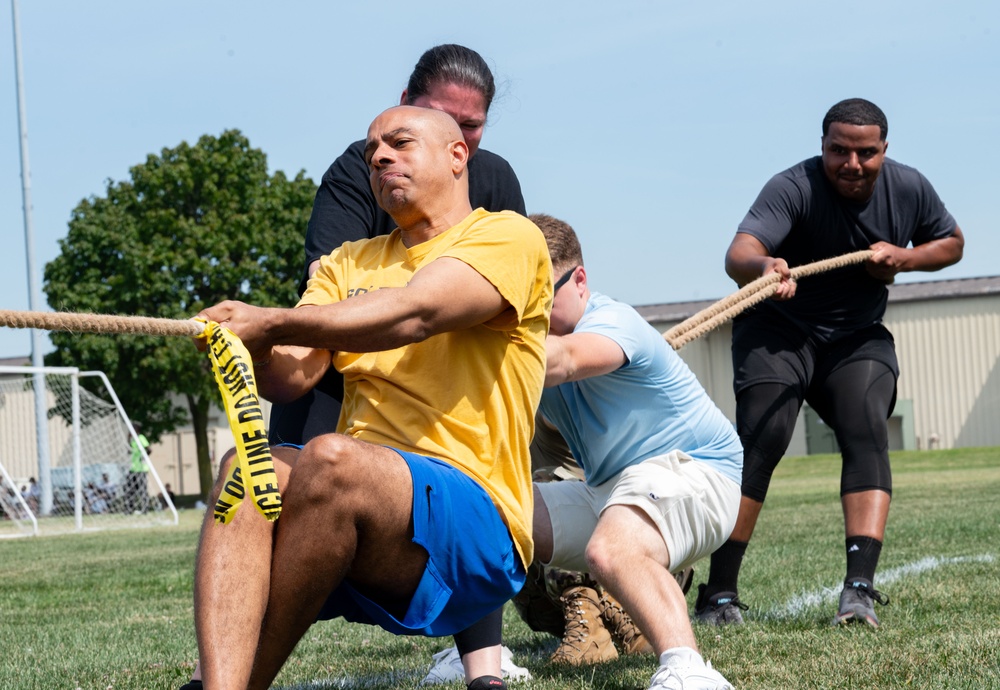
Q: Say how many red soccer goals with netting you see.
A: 0